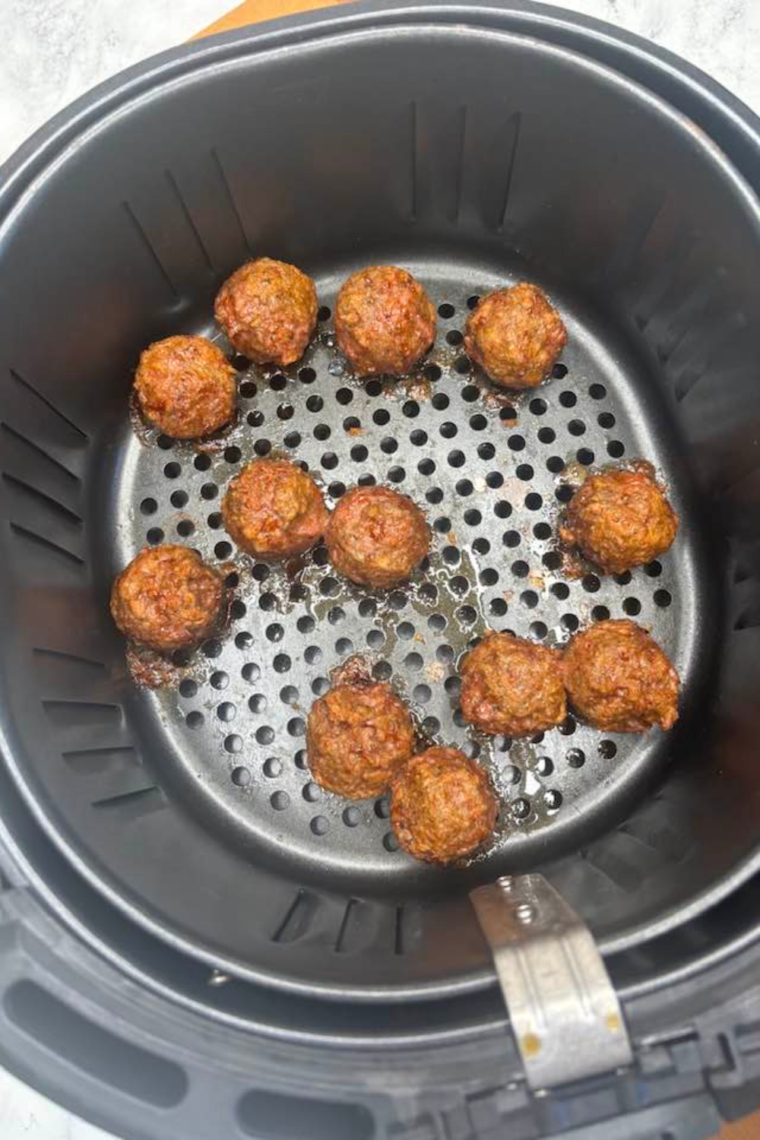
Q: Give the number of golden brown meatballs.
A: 12